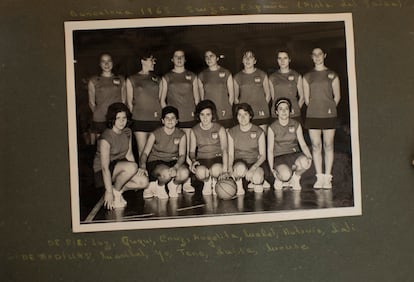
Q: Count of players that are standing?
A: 7